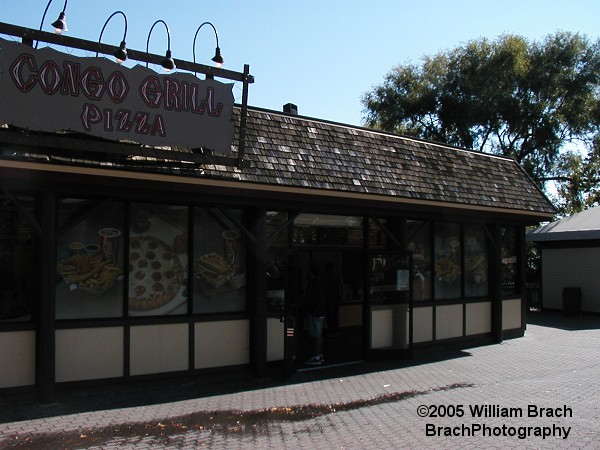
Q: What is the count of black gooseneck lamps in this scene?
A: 4